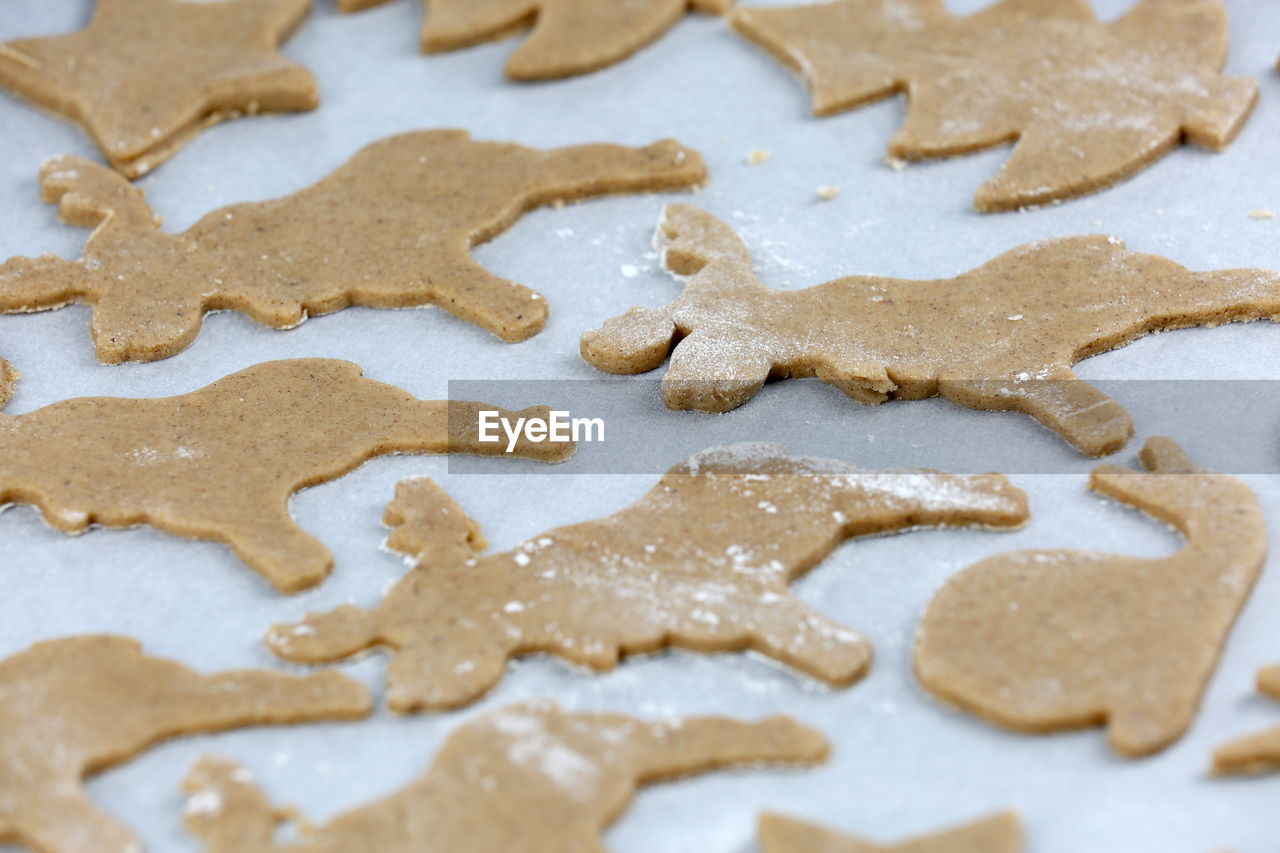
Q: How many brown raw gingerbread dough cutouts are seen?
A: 12